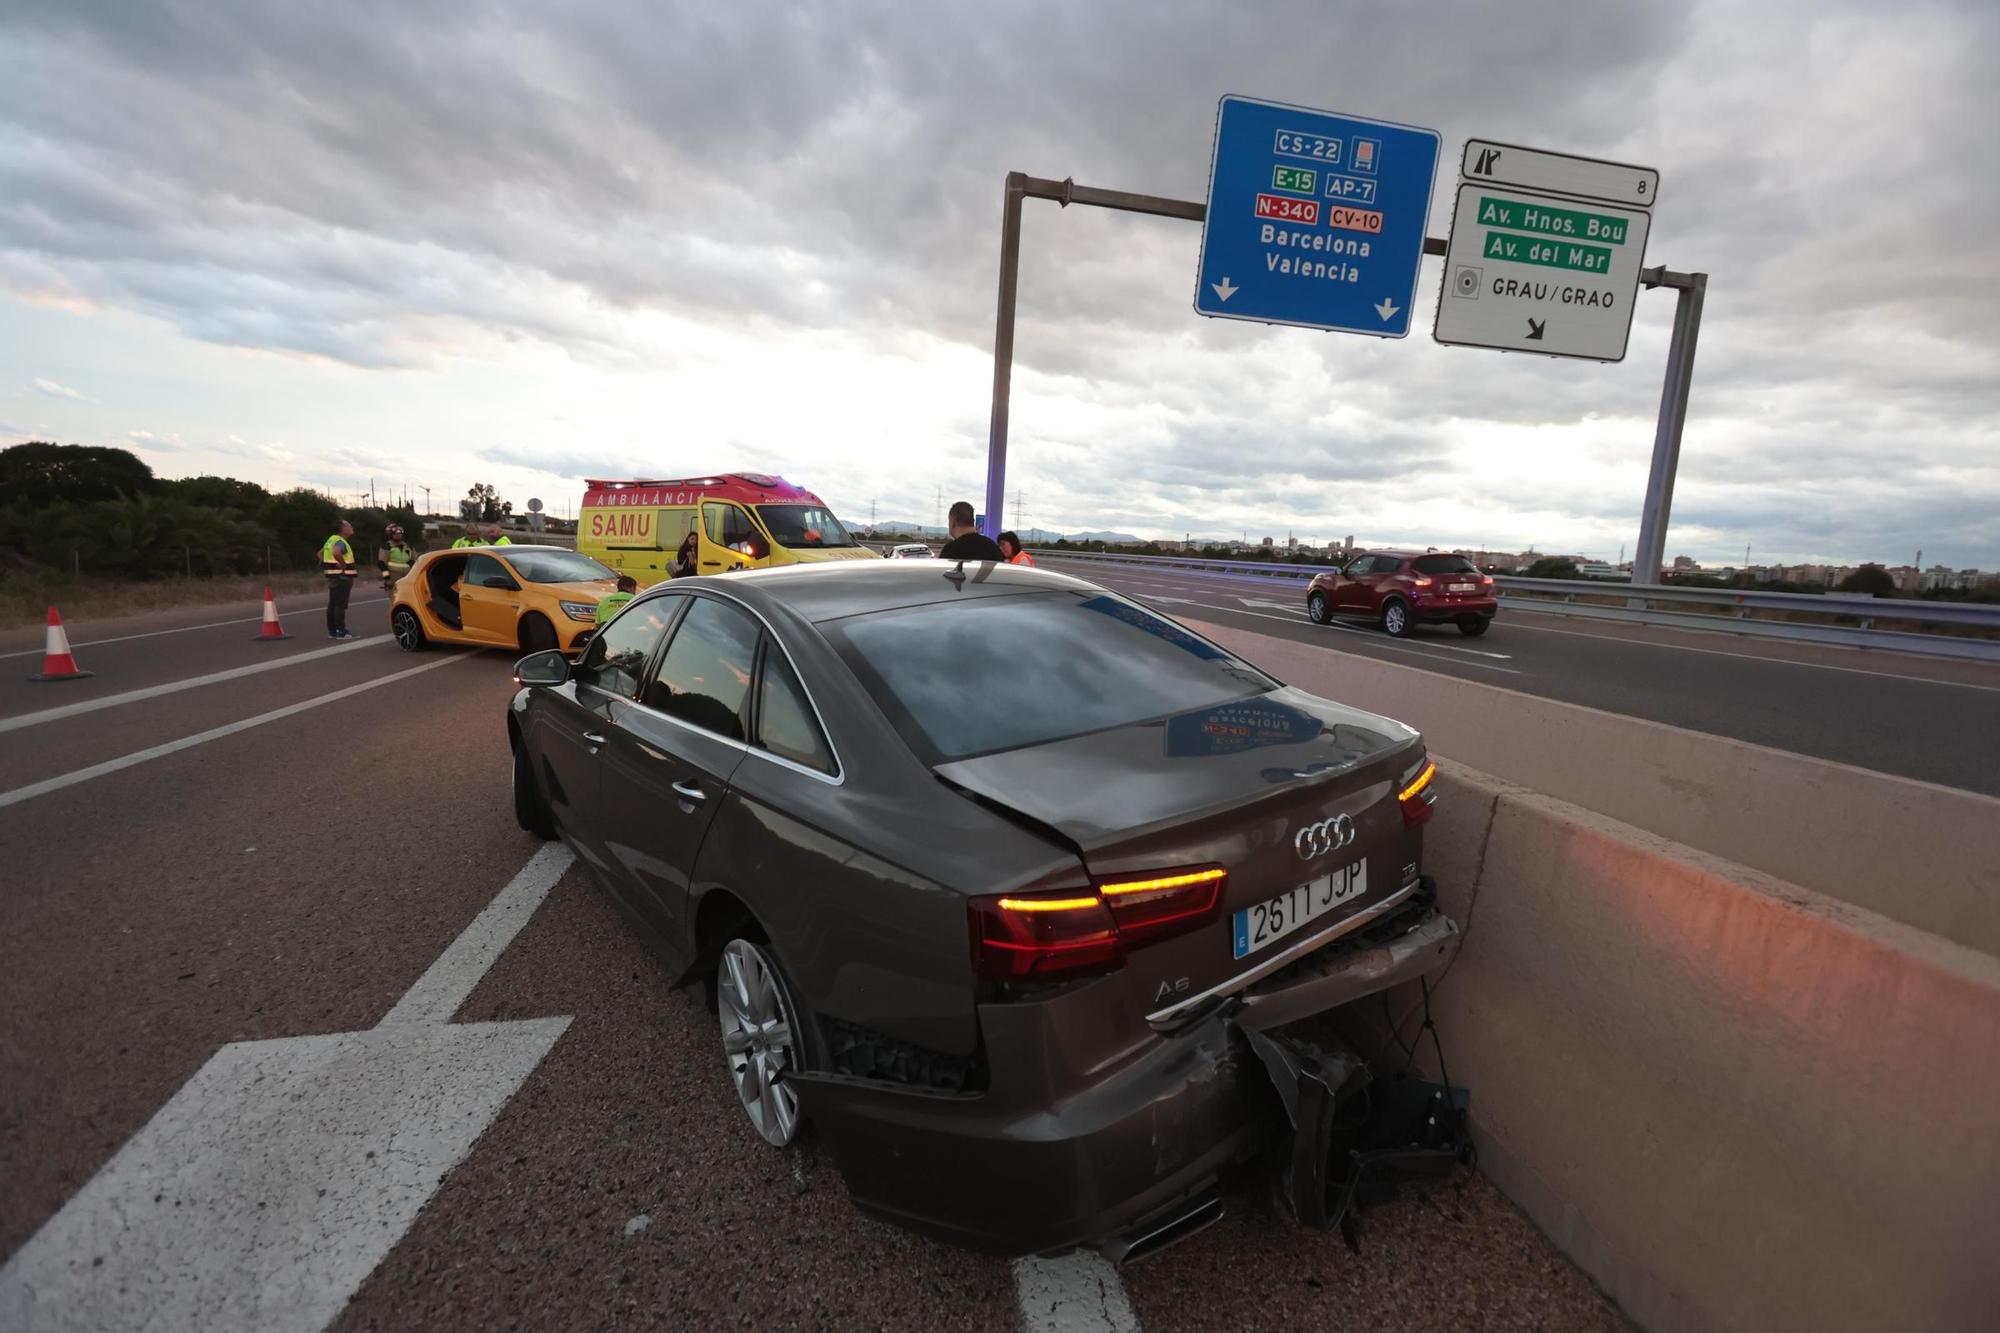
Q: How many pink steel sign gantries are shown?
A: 0